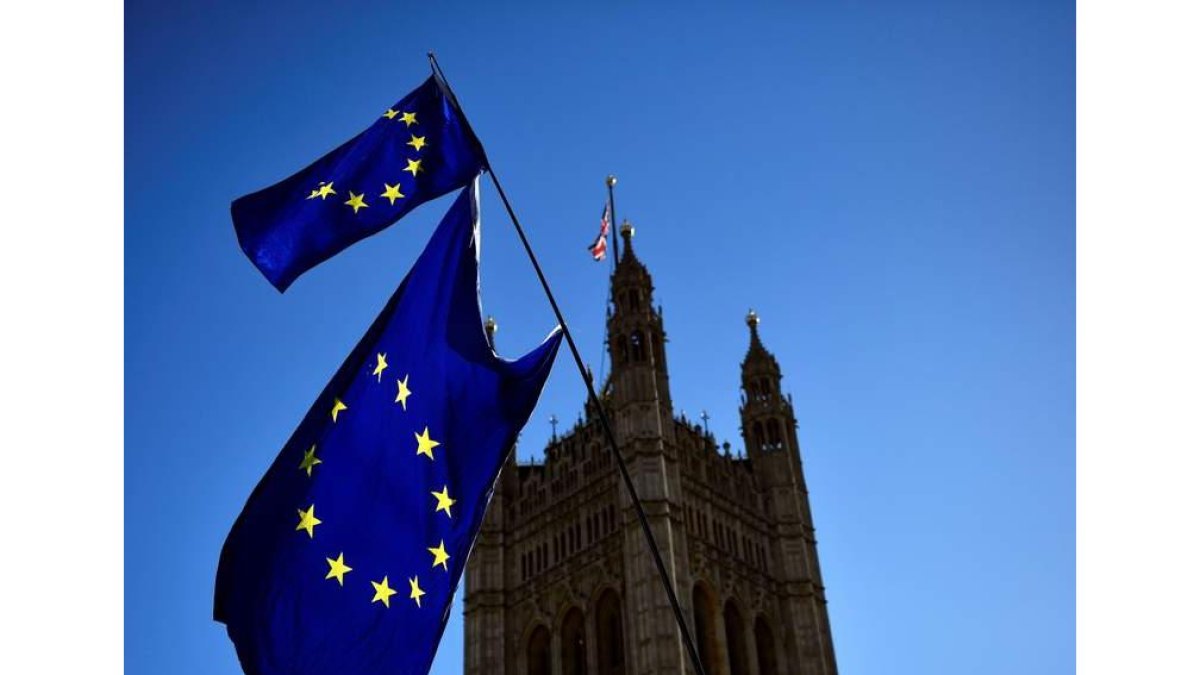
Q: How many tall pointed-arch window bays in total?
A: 6